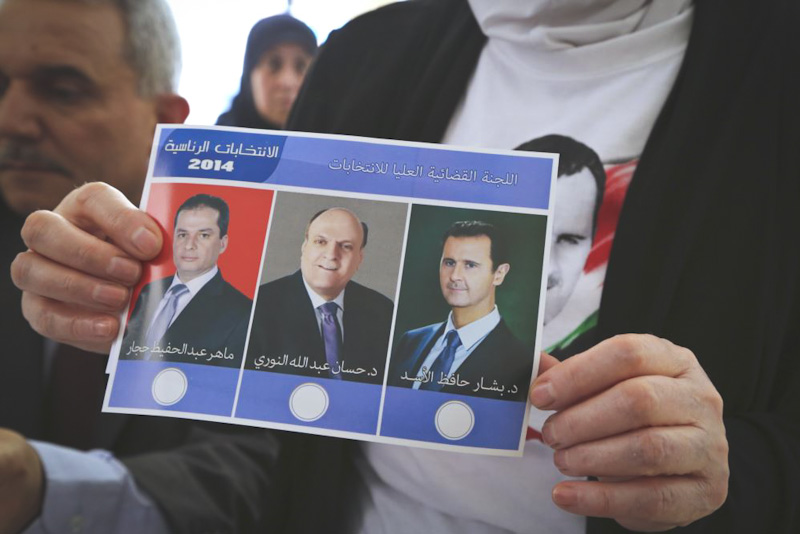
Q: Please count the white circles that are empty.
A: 3